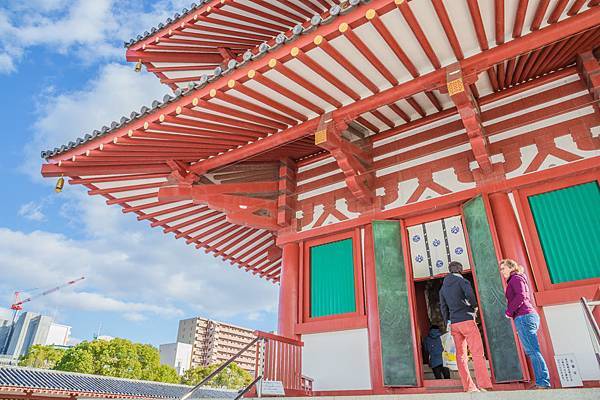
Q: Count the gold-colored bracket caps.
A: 2